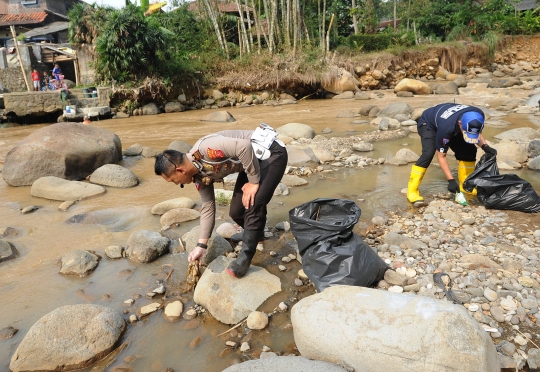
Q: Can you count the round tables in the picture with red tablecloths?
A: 0